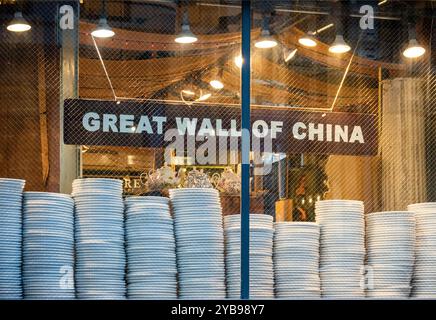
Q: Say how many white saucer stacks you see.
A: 10